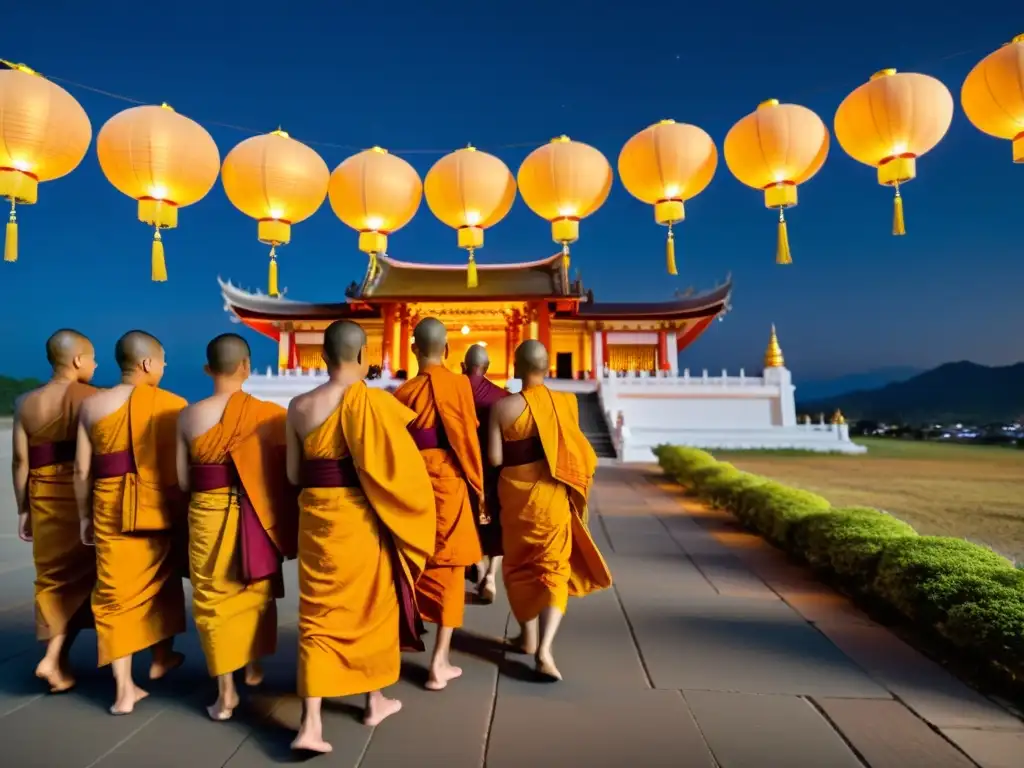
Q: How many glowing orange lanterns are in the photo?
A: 10